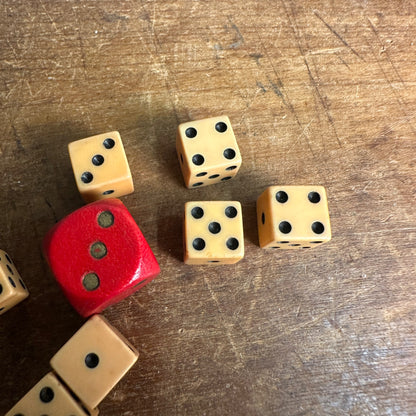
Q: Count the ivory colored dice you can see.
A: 7